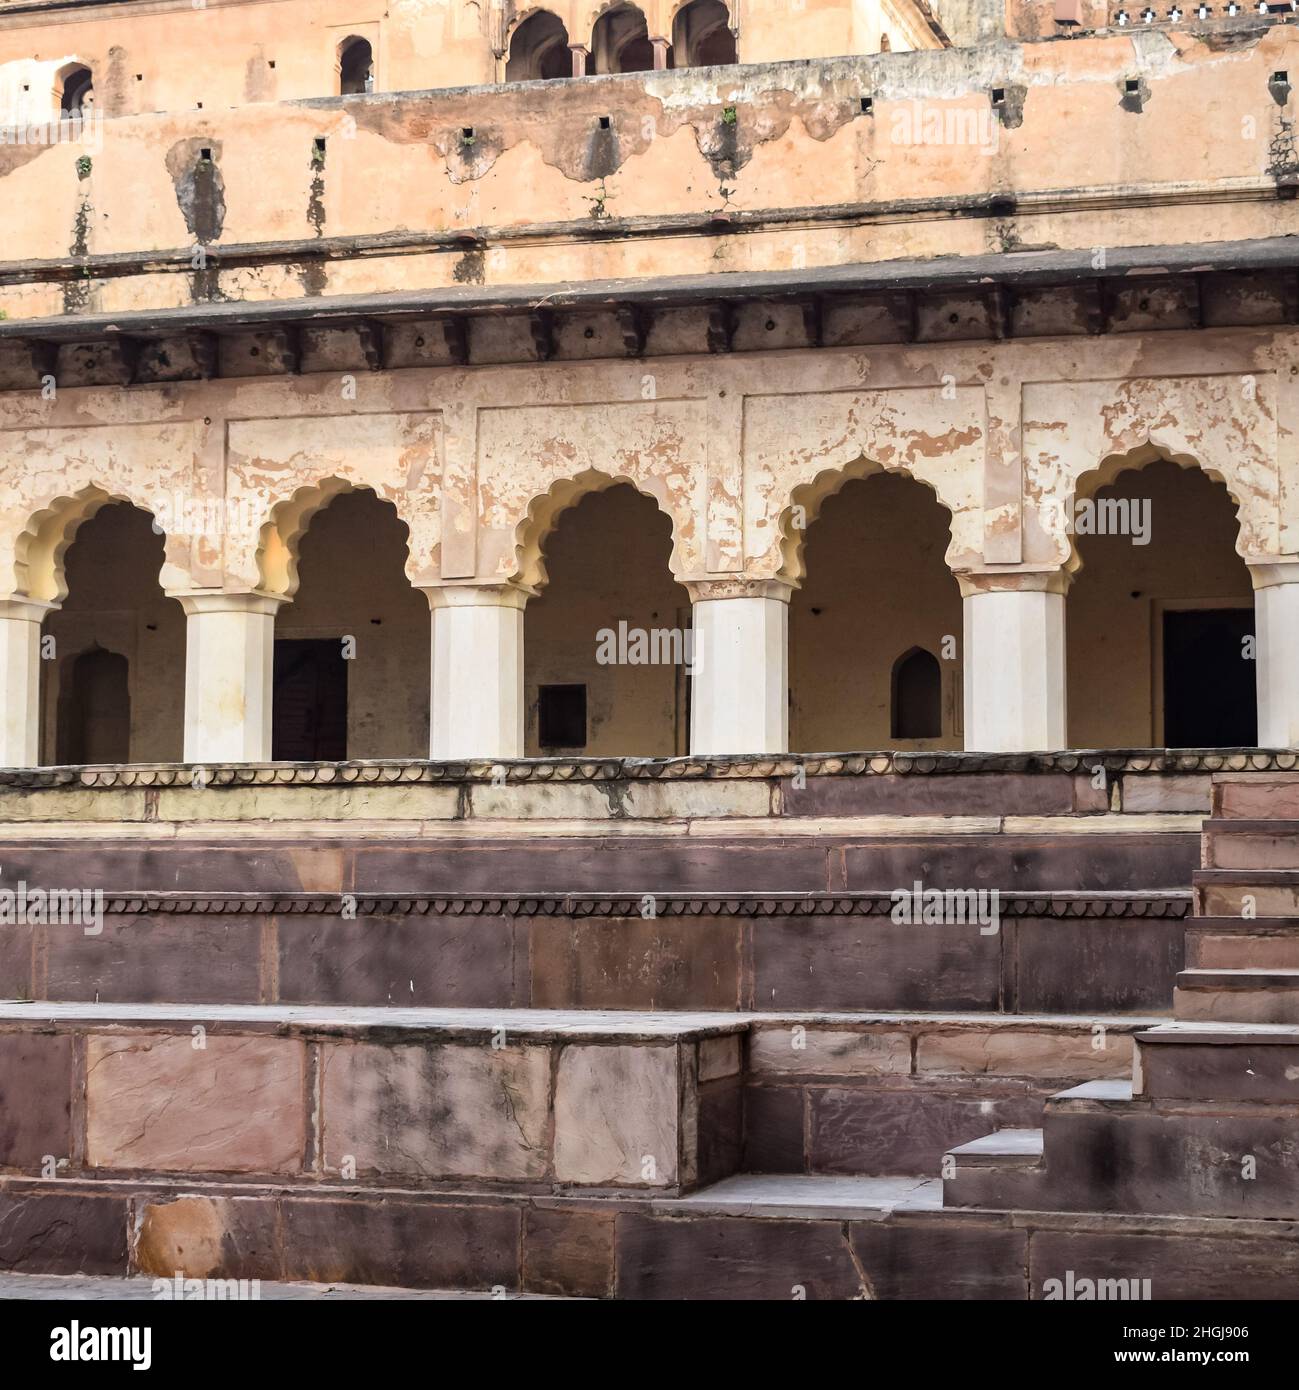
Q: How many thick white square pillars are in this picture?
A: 6